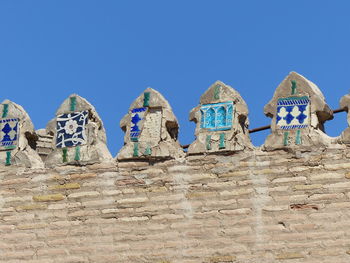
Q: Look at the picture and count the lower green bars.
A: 9